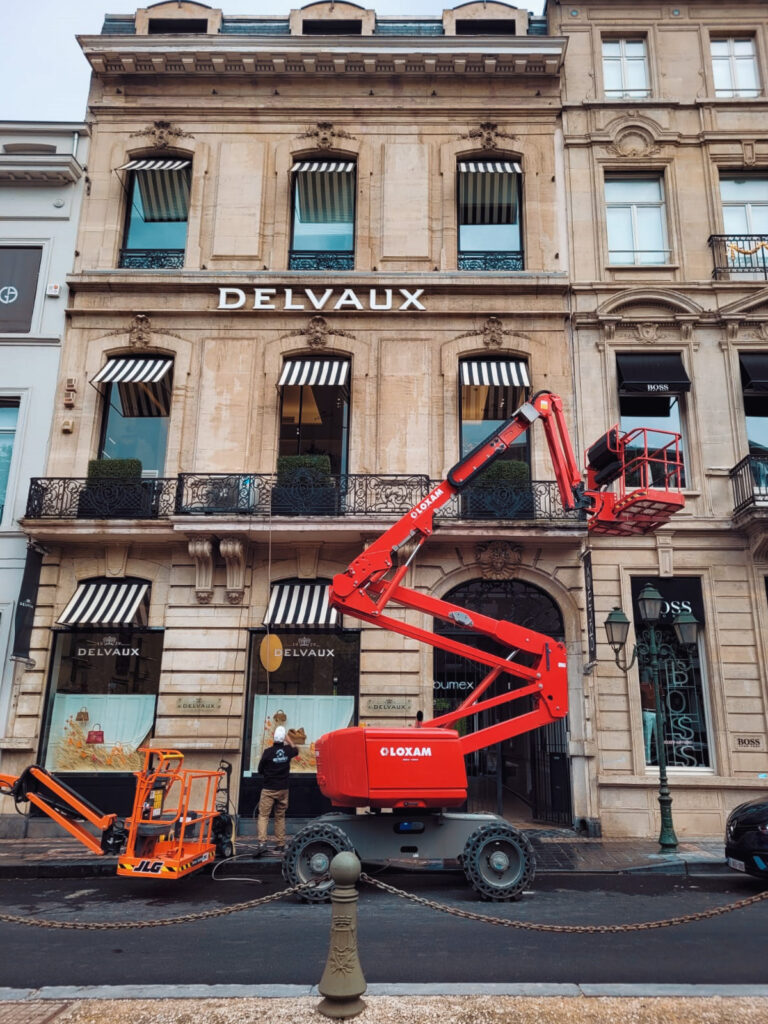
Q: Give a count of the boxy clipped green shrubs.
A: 3